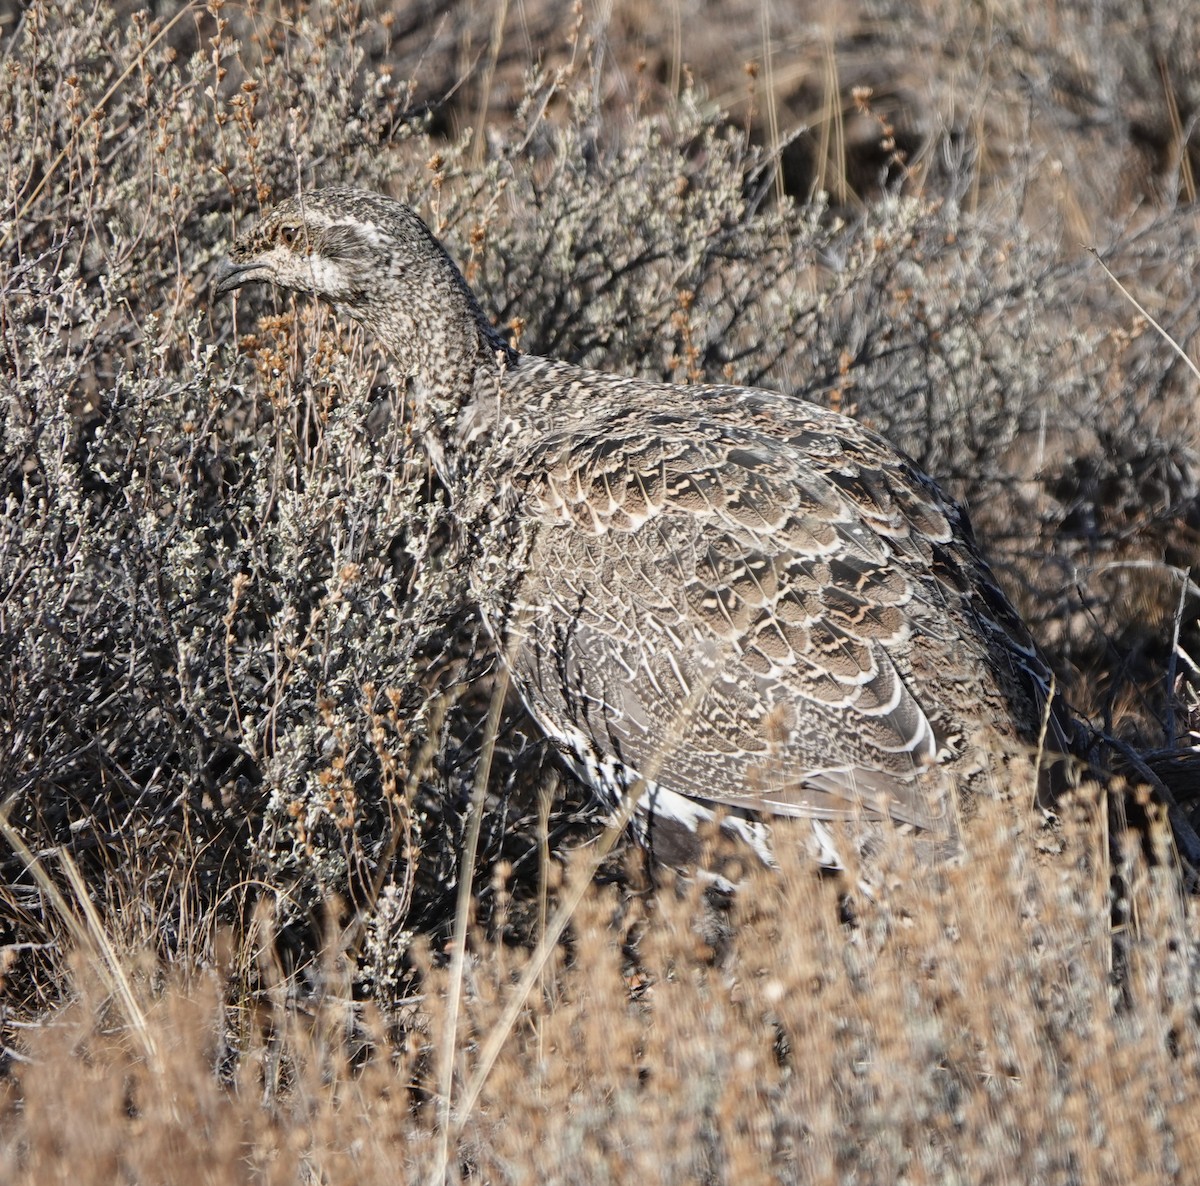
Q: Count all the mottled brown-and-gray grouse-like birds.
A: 1